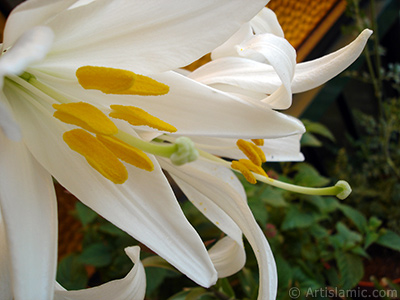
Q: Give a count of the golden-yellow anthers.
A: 11